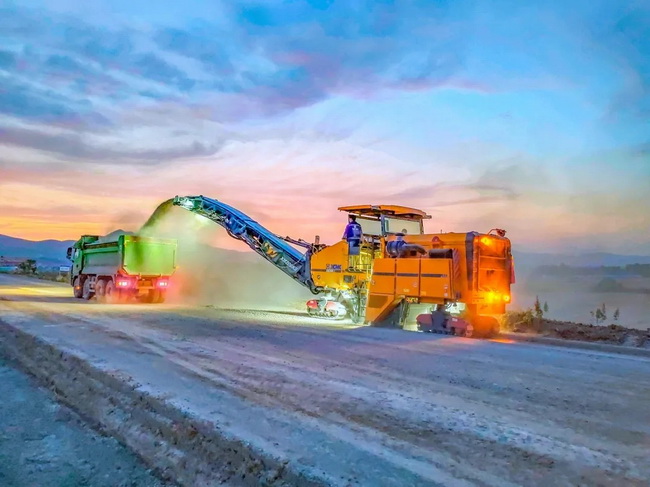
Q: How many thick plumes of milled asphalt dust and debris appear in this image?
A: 1